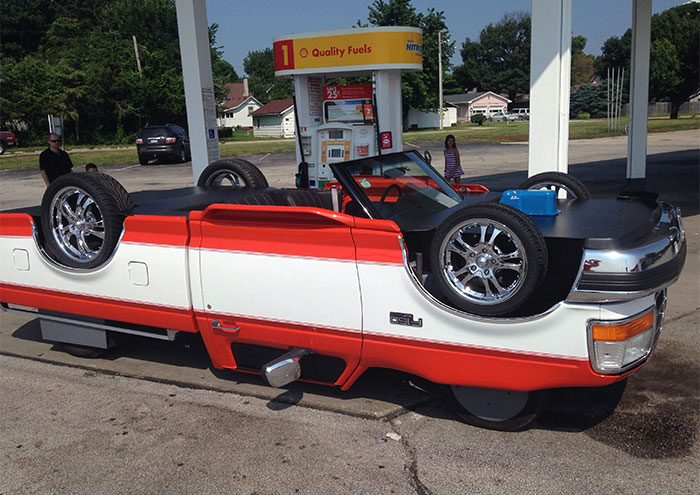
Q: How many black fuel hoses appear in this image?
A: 2